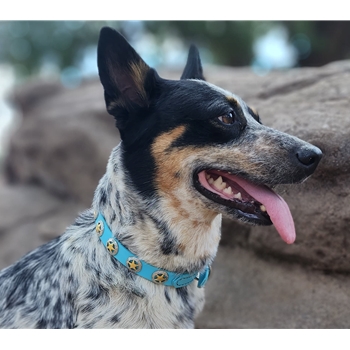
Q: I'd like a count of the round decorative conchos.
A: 4